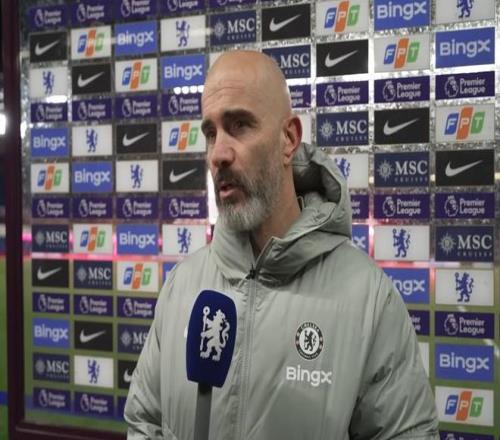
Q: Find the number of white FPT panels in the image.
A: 10